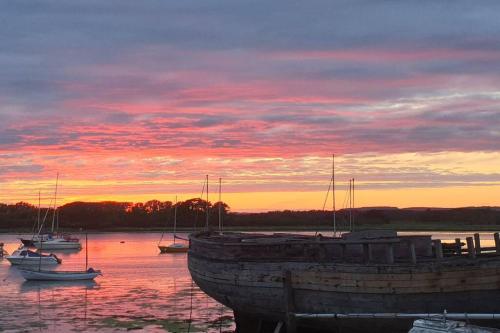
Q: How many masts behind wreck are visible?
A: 5